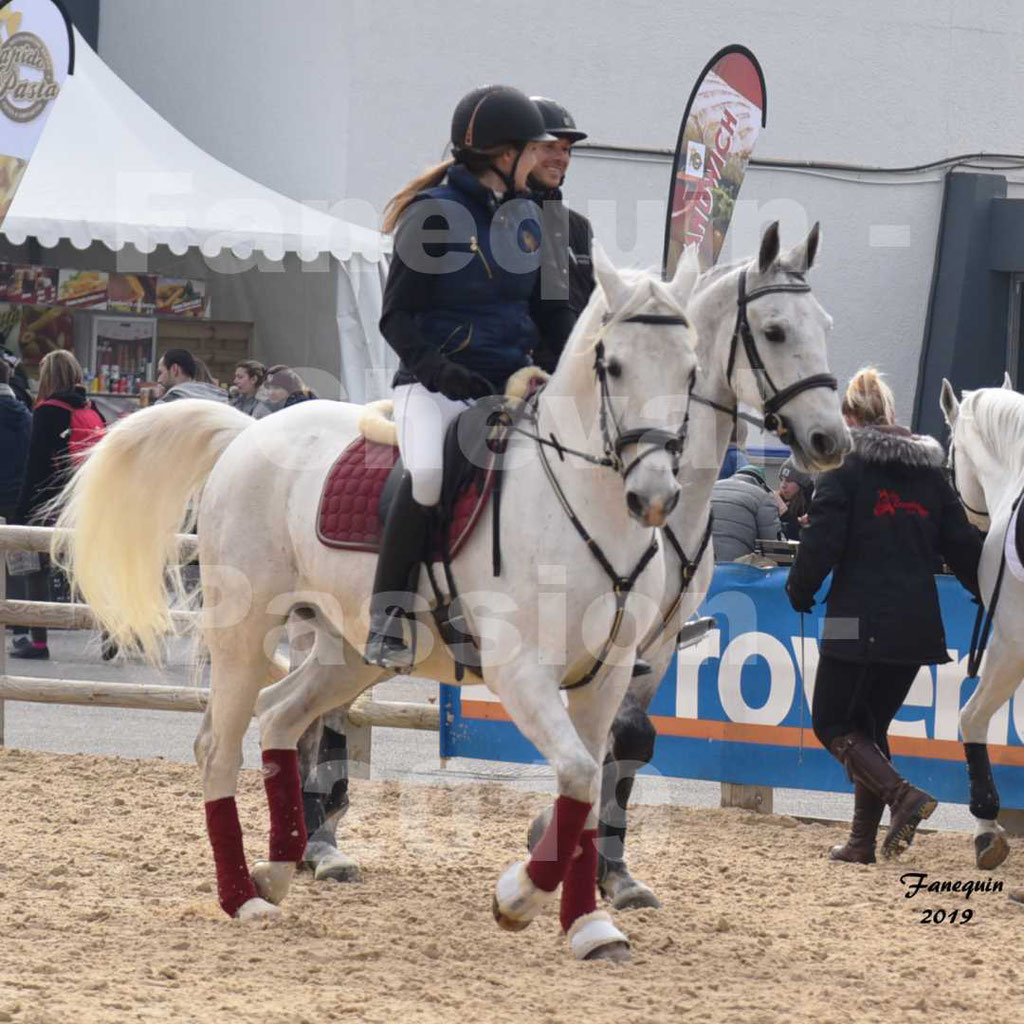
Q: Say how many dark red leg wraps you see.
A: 4